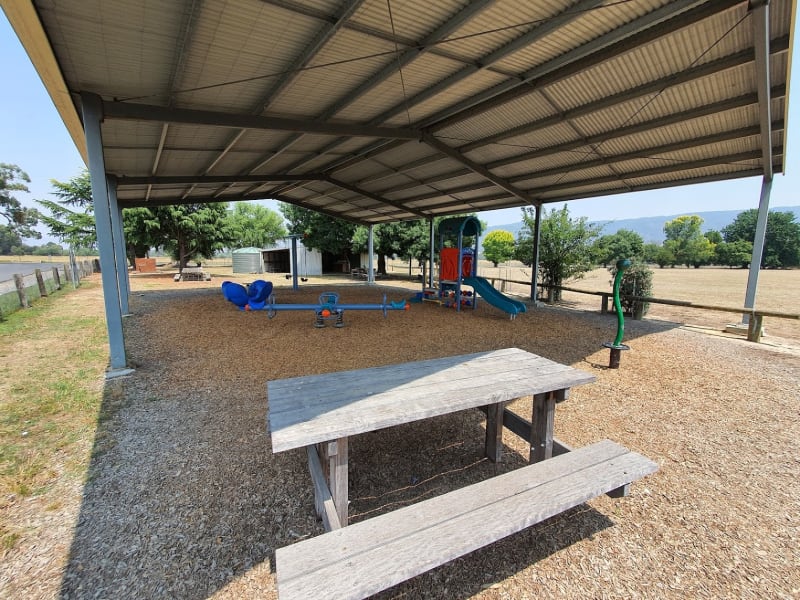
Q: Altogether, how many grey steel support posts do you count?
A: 7